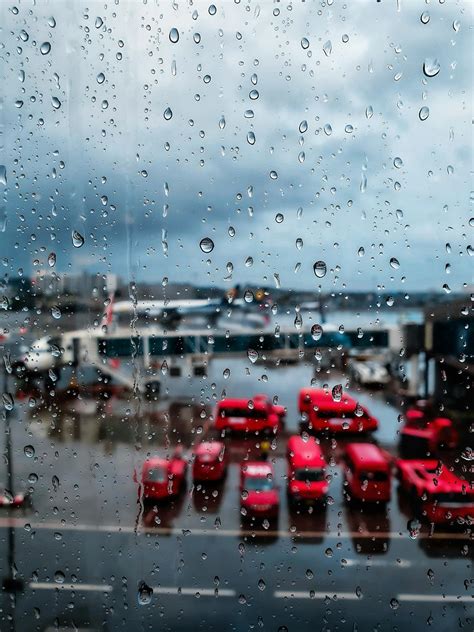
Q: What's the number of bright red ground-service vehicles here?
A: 9